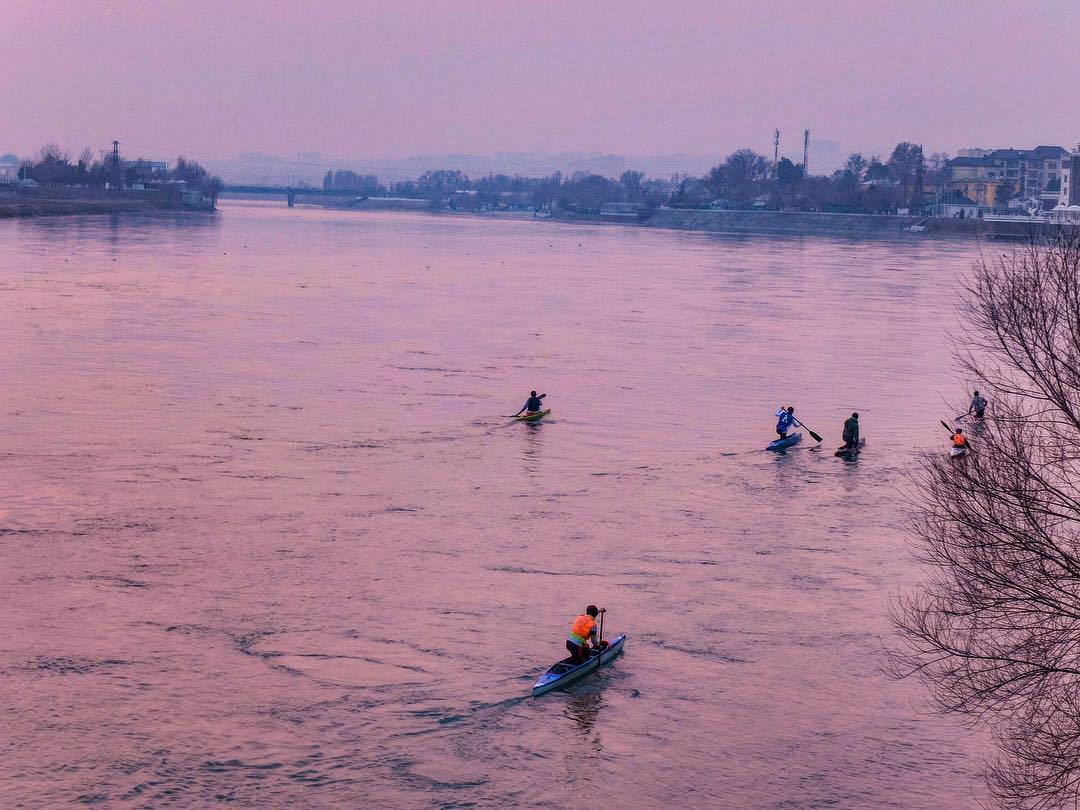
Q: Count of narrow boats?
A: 6